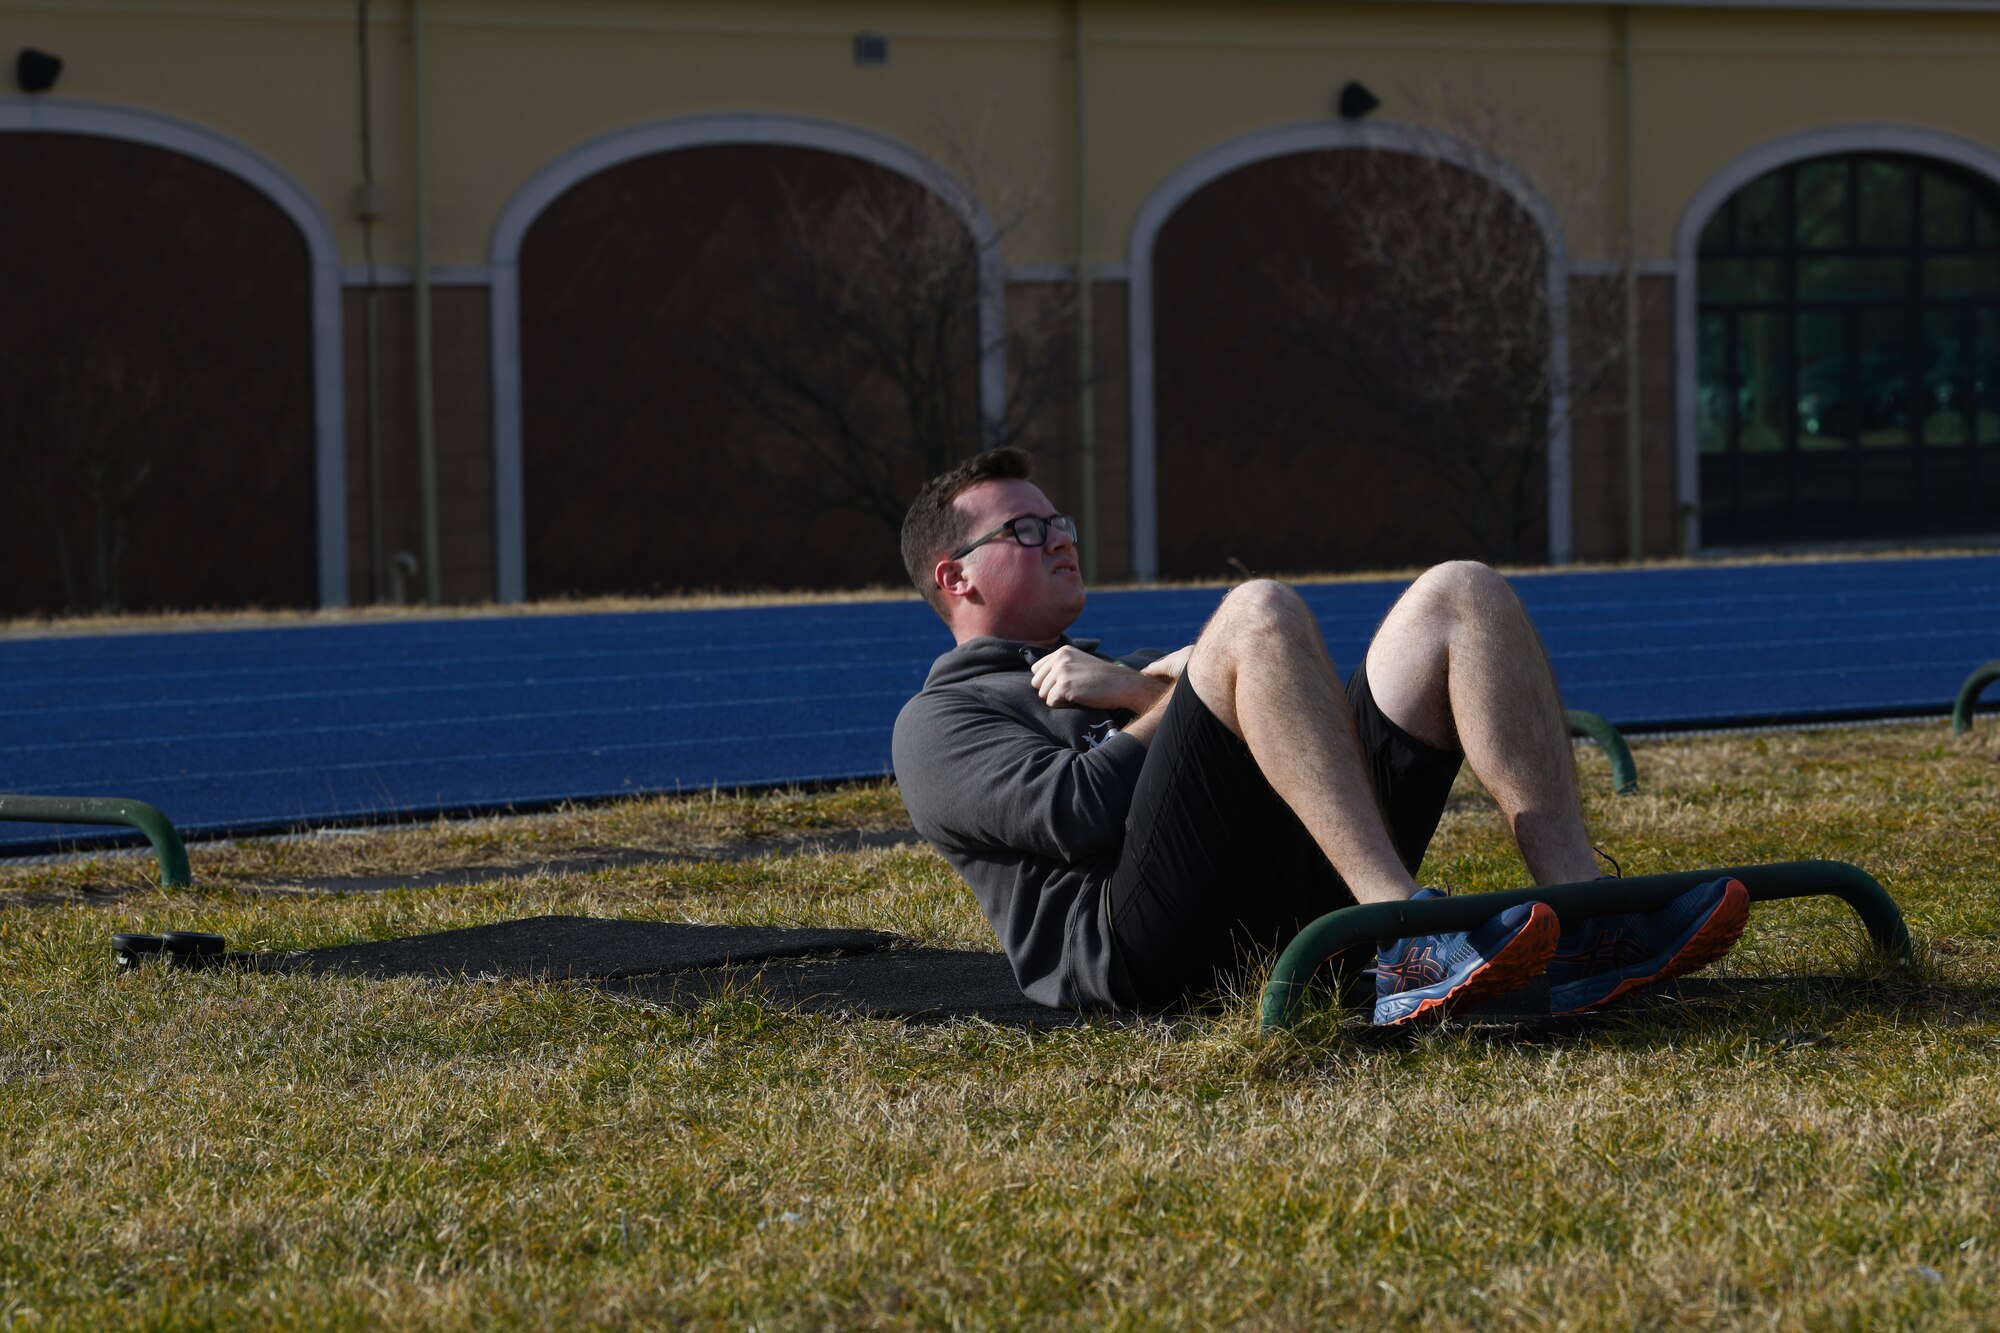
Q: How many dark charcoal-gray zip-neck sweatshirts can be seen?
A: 1